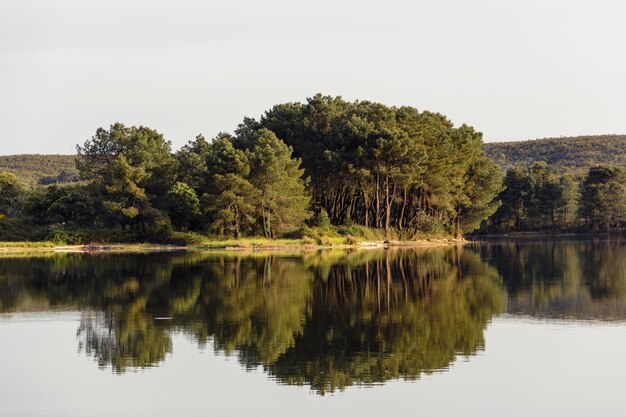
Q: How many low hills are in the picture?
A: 2